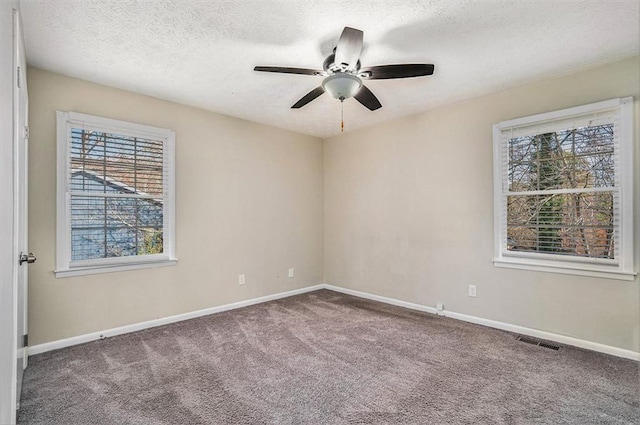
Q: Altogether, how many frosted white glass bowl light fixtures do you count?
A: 1